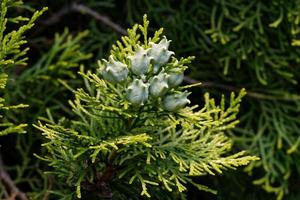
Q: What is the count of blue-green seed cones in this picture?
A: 7